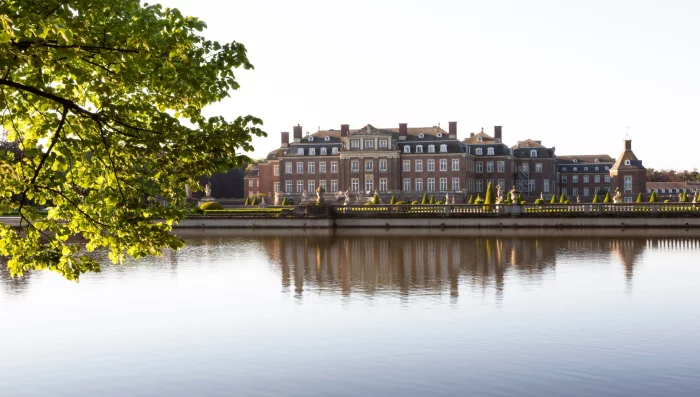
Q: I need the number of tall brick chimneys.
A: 6